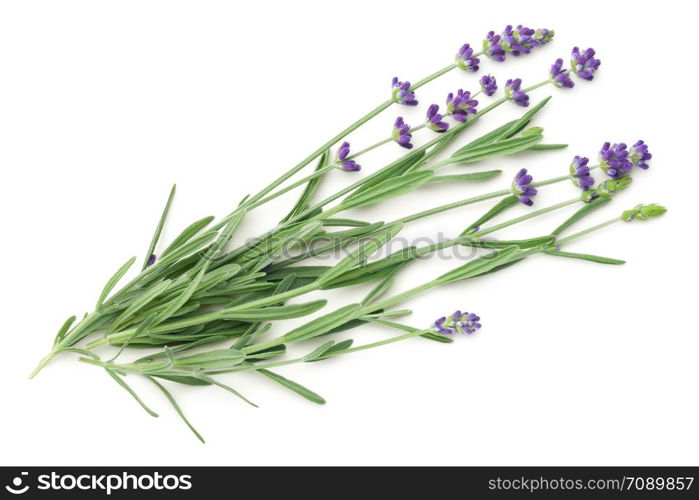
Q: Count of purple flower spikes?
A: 5